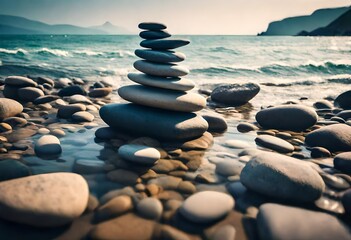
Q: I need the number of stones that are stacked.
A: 8